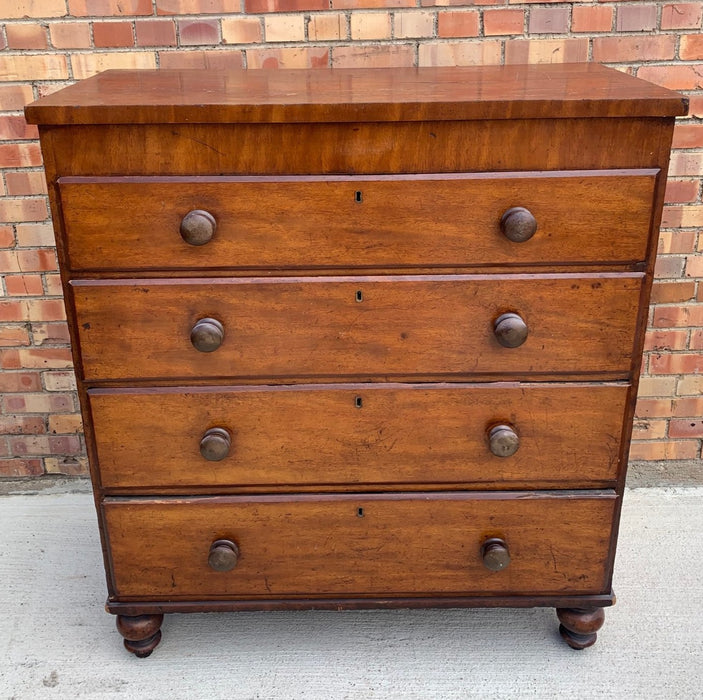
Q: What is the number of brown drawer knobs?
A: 8